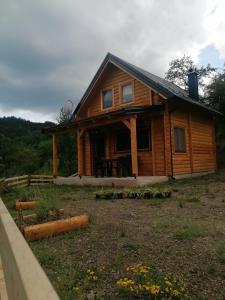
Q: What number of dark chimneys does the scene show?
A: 1